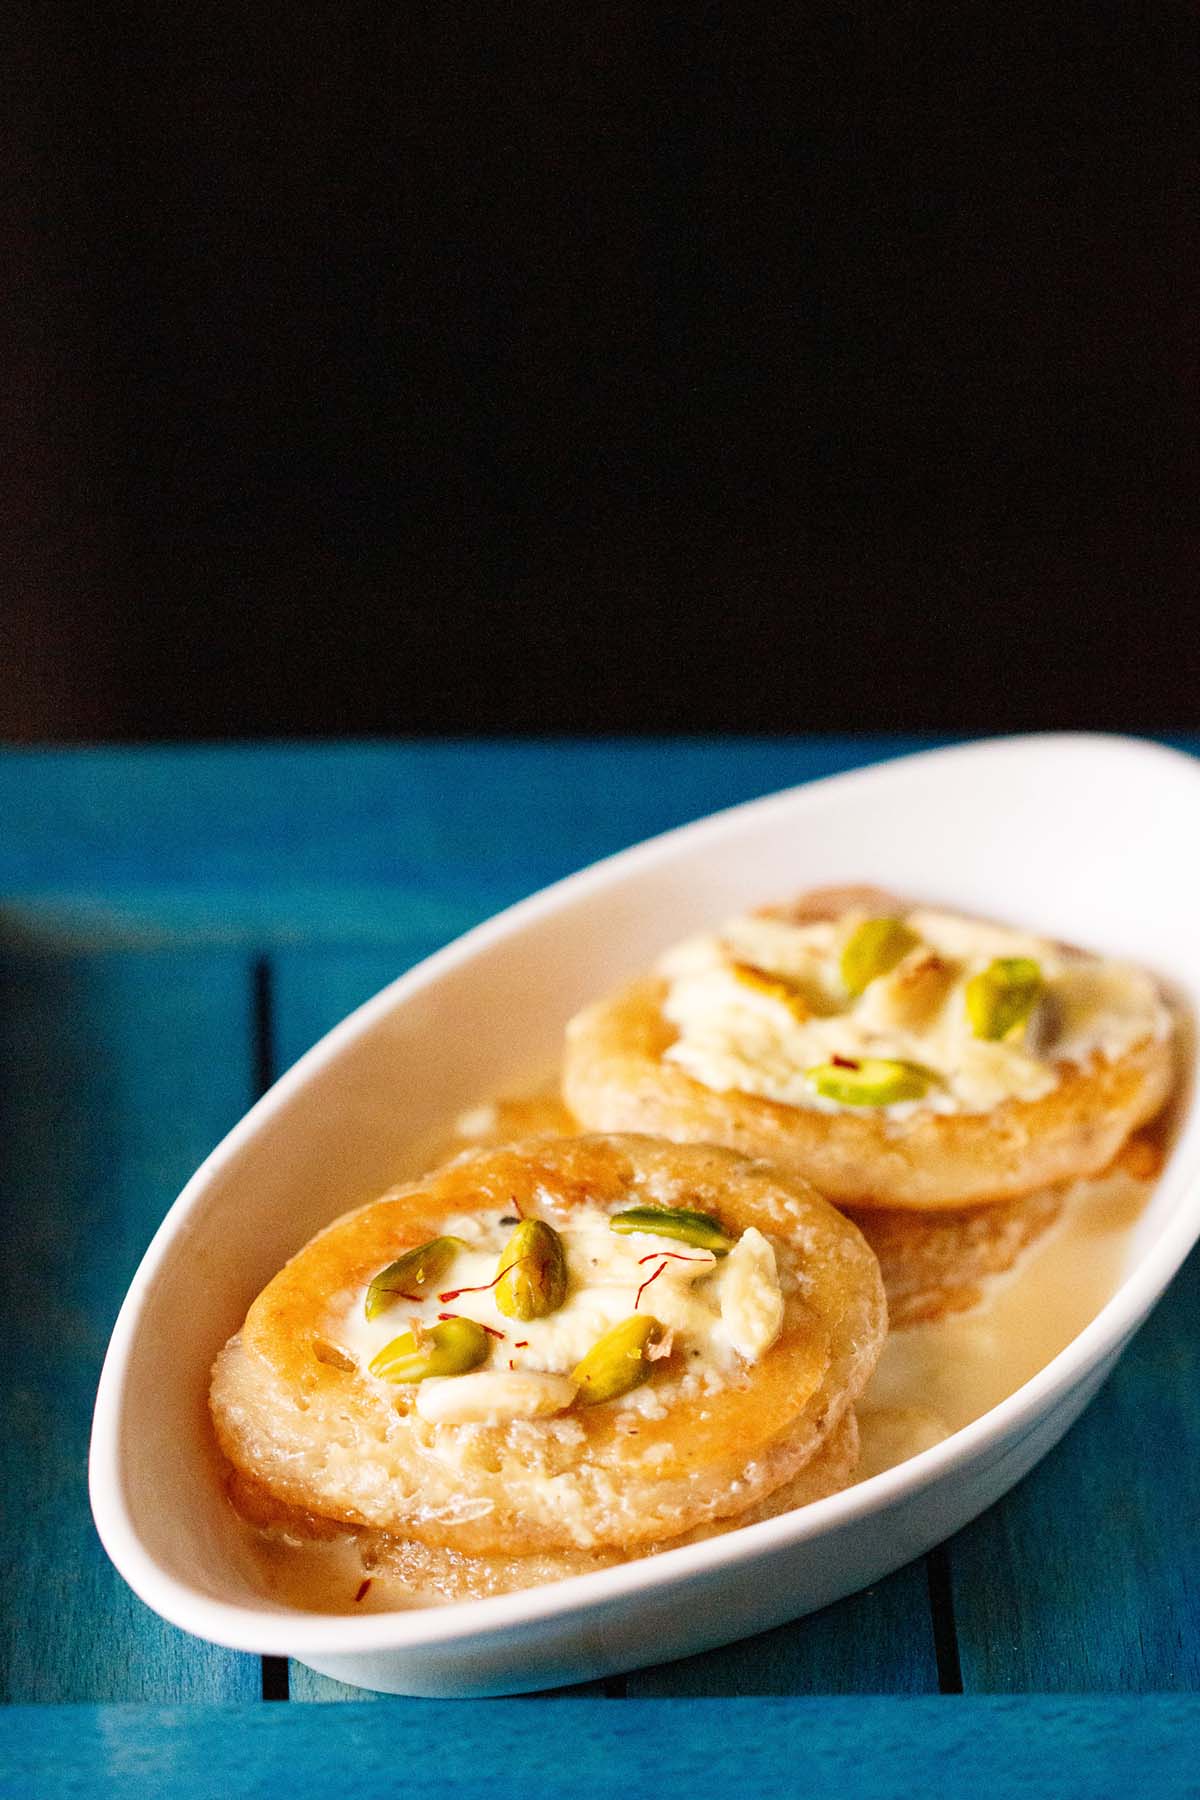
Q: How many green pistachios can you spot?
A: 8